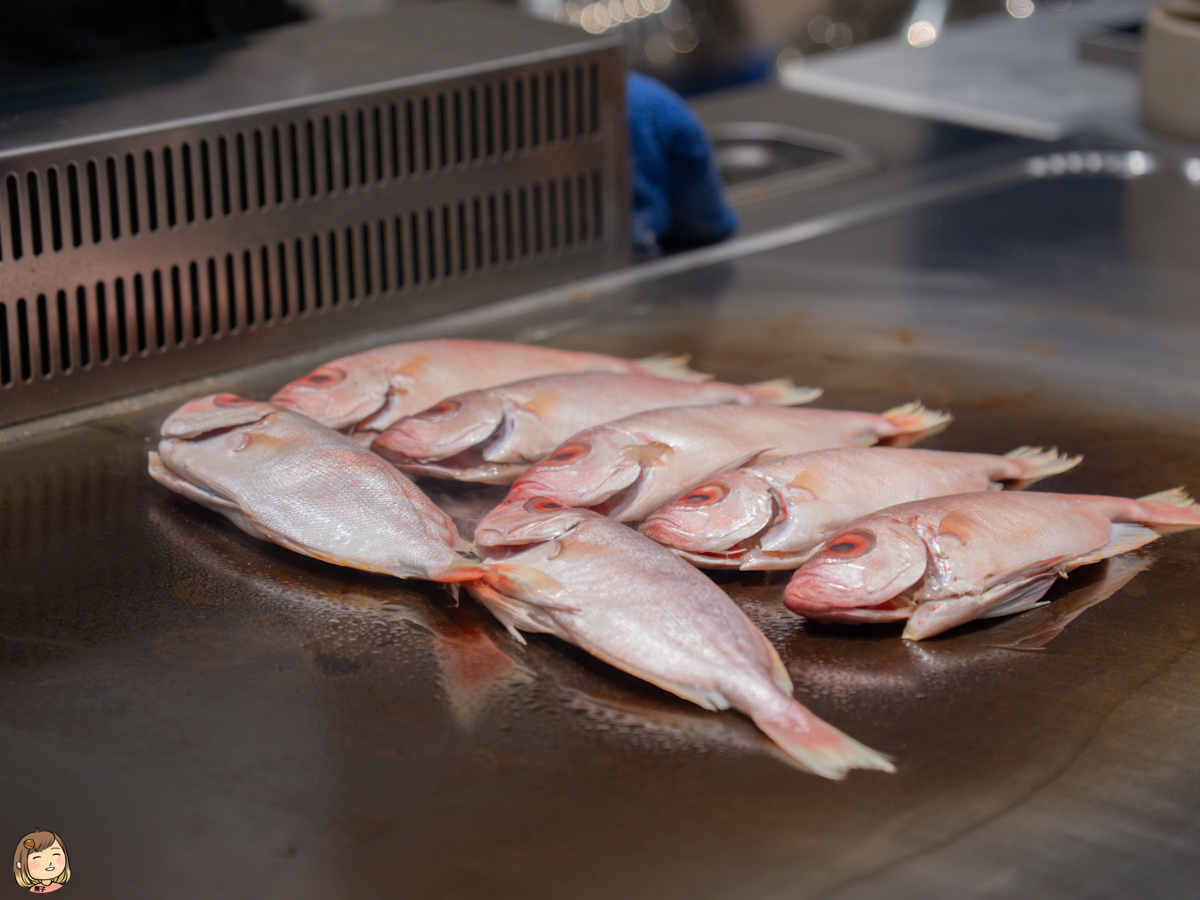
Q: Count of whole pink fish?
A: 7